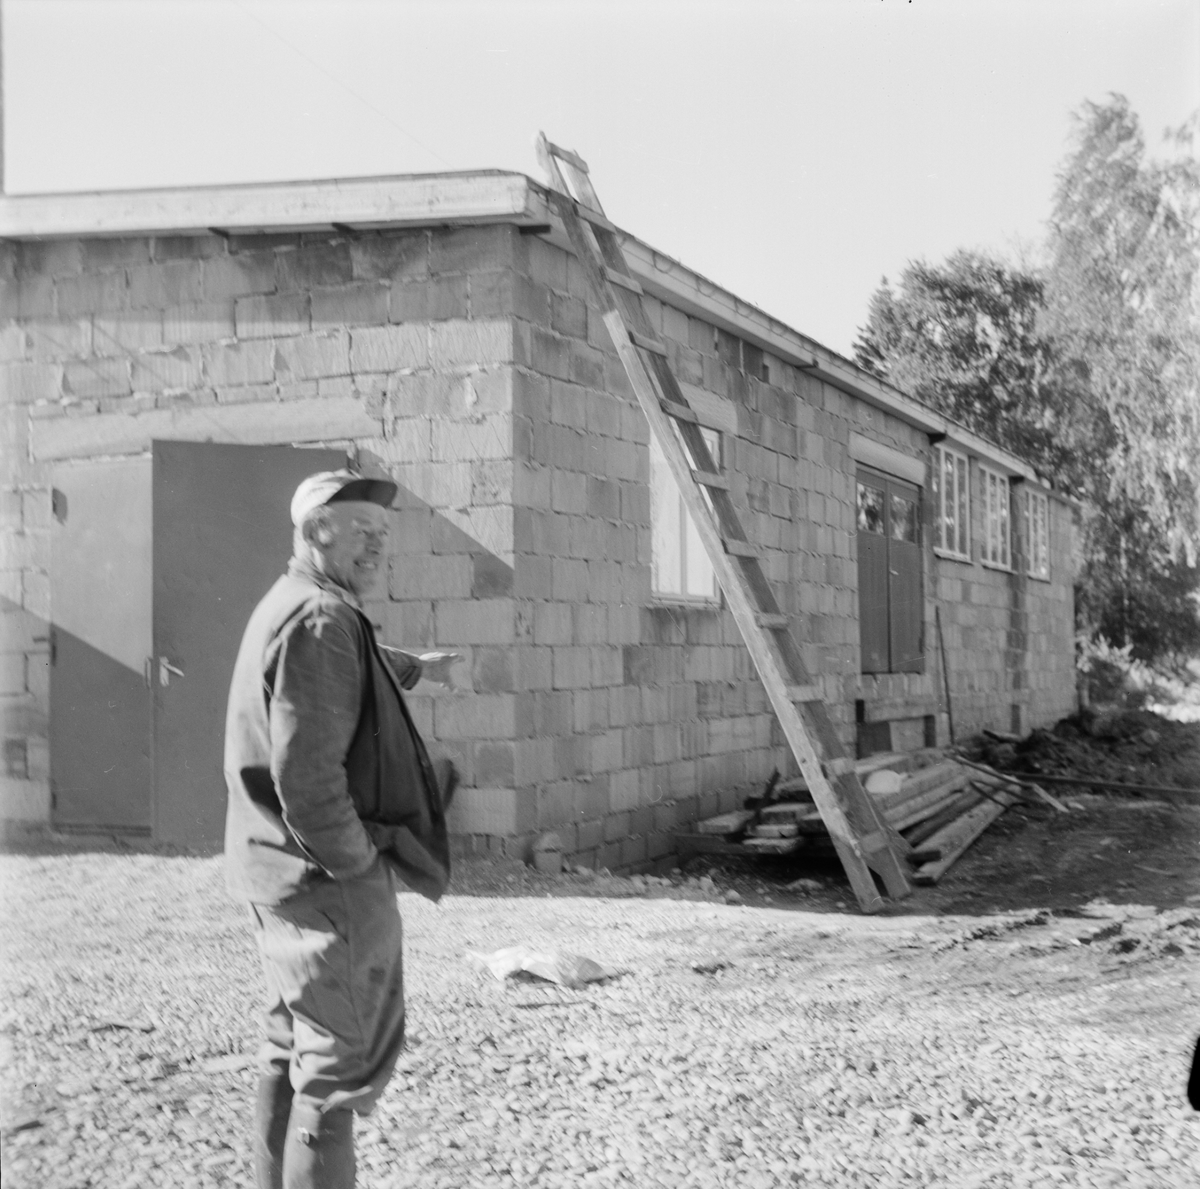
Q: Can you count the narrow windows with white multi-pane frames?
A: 3